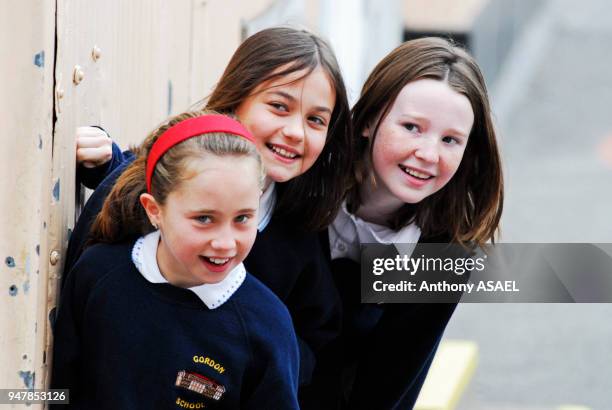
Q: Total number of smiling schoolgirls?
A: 3